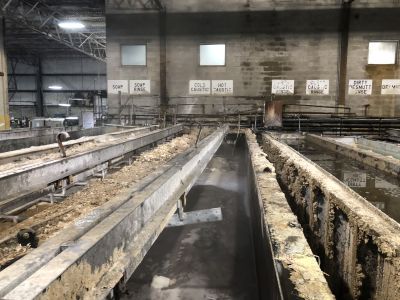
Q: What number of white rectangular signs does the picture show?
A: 8